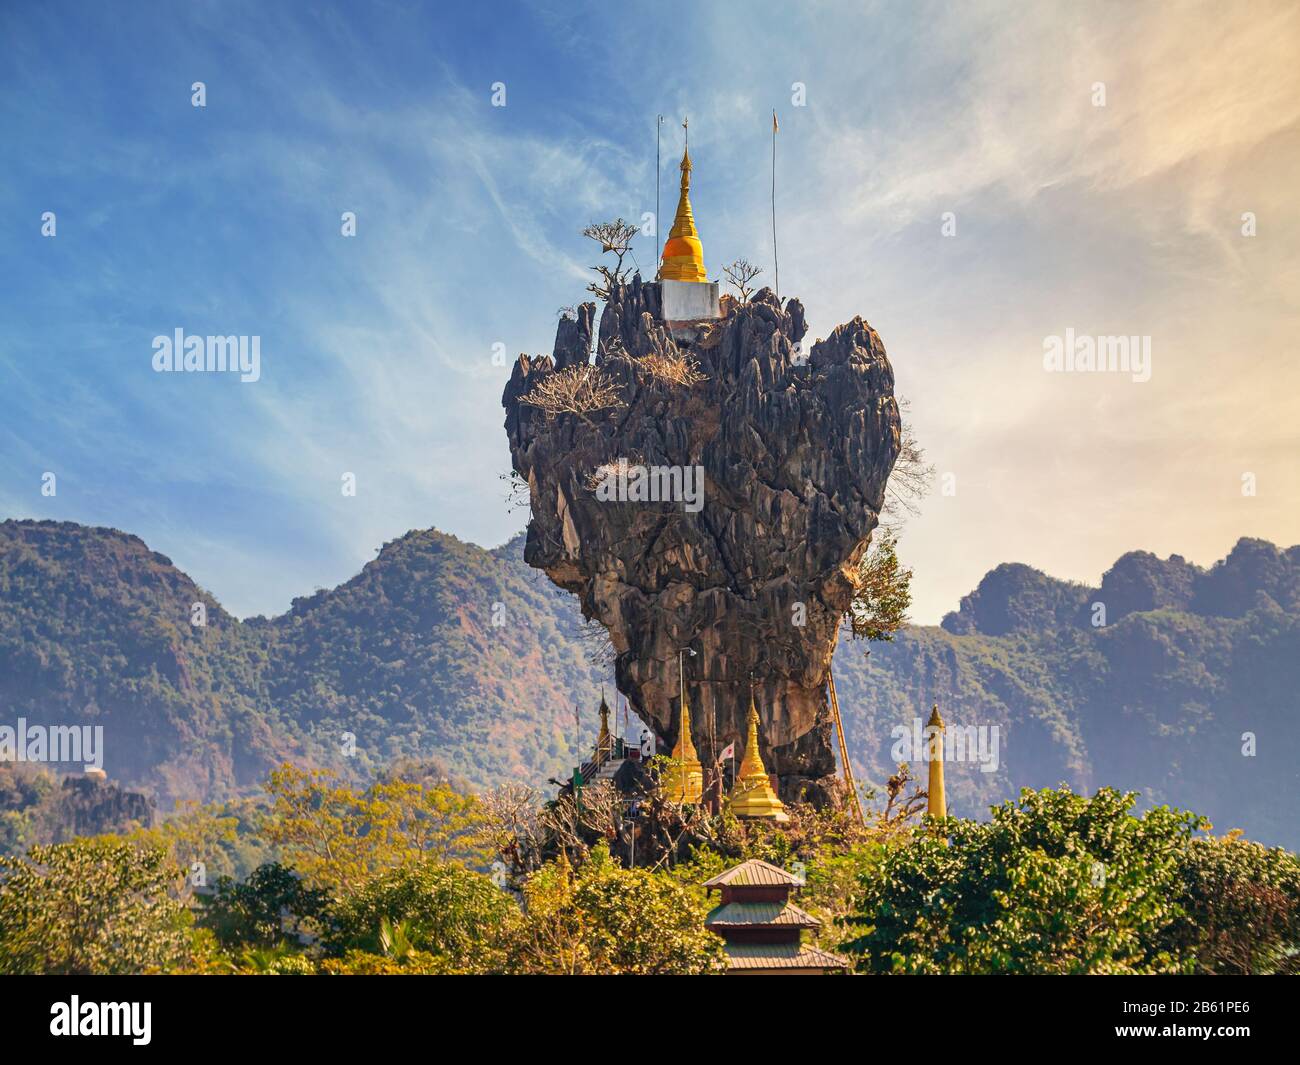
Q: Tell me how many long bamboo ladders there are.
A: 1